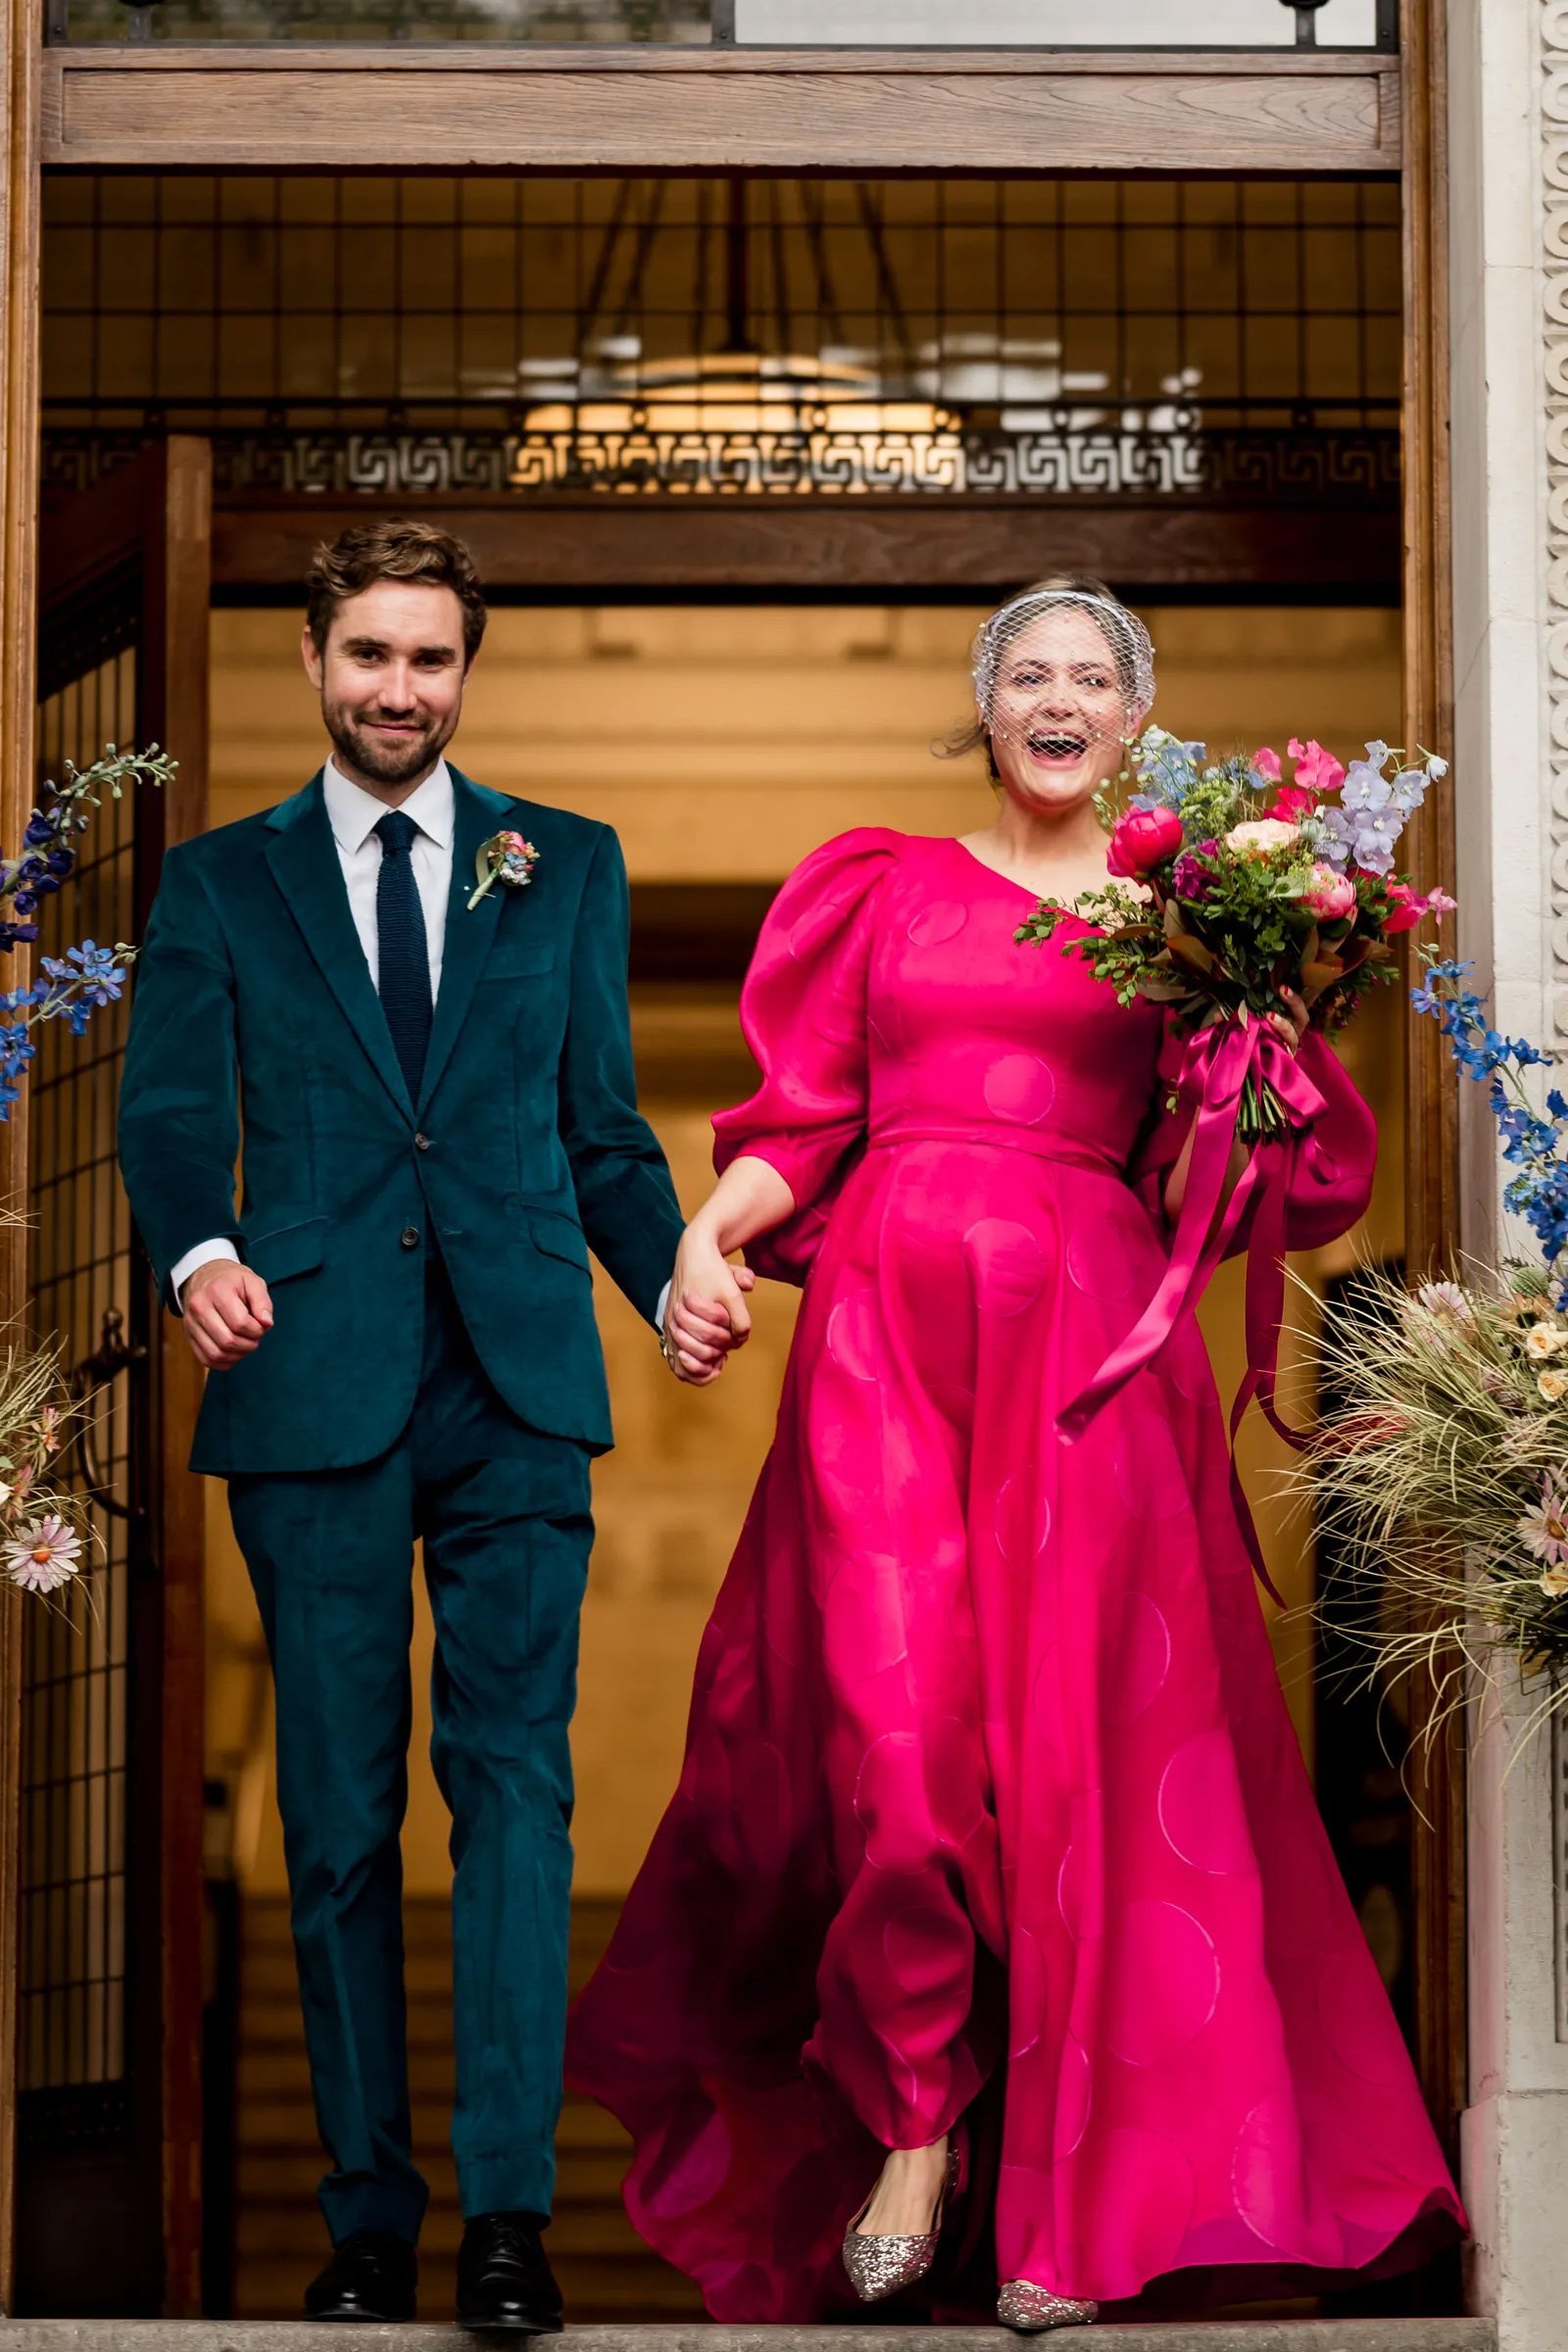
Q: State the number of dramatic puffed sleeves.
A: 2